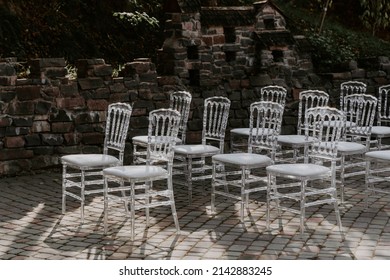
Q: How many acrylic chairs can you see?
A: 12